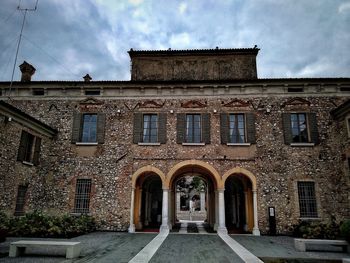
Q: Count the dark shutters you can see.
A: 12